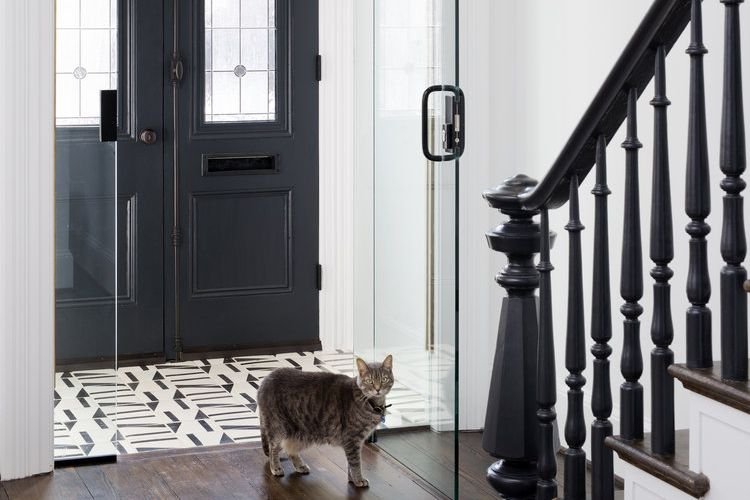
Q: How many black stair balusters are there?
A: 7